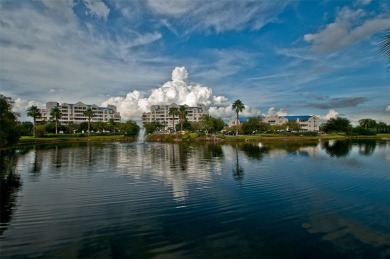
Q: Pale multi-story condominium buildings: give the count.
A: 3